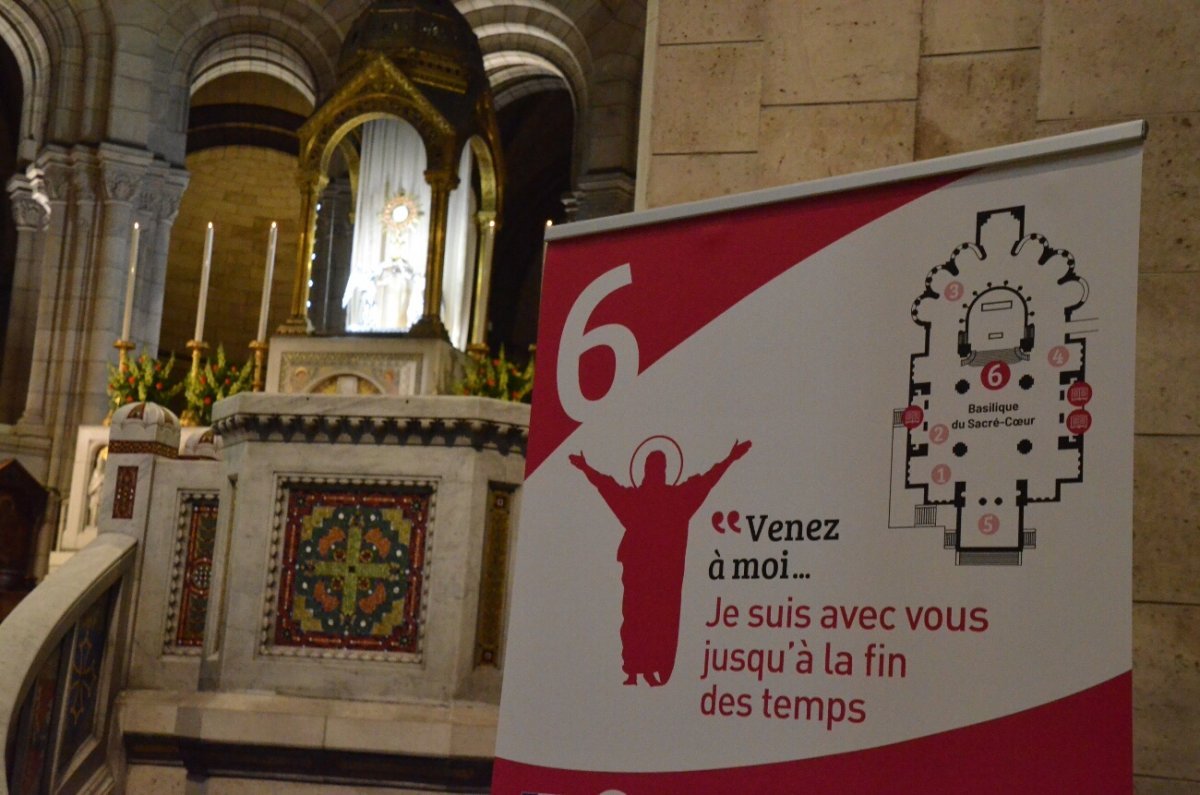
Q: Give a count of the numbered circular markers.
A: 6